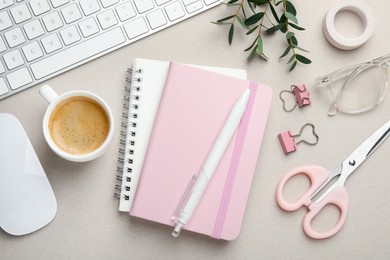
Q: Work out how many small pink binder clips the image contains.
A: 2